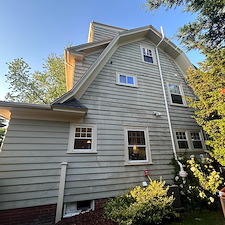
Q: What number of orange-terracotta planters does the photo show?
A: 1